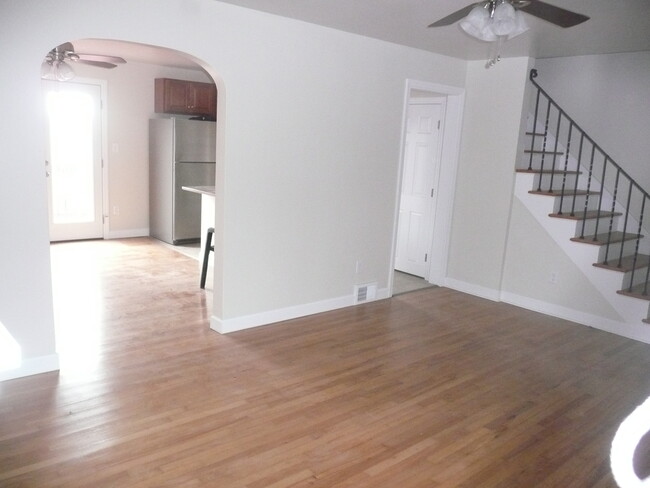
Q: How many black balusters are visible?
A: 11